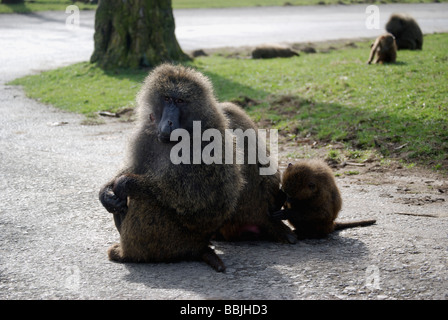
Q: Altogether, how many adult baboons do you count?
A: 3